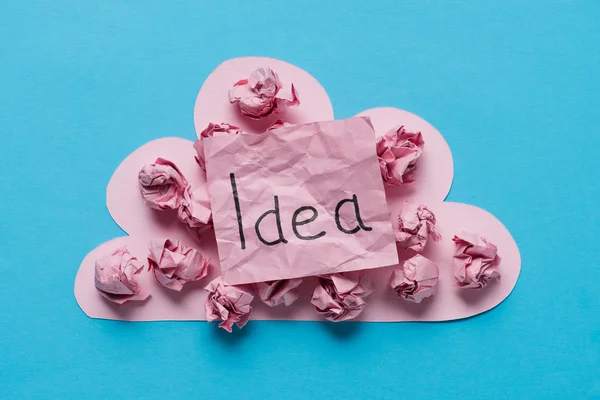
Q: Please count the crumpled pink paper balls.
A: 14